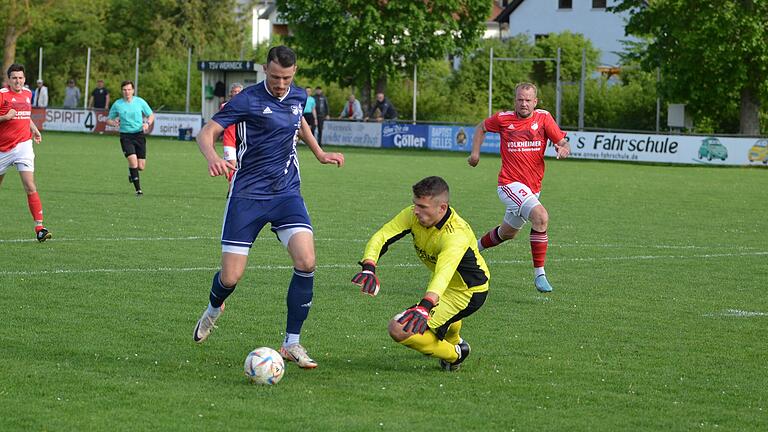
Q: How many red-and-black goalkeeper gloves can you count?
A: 2